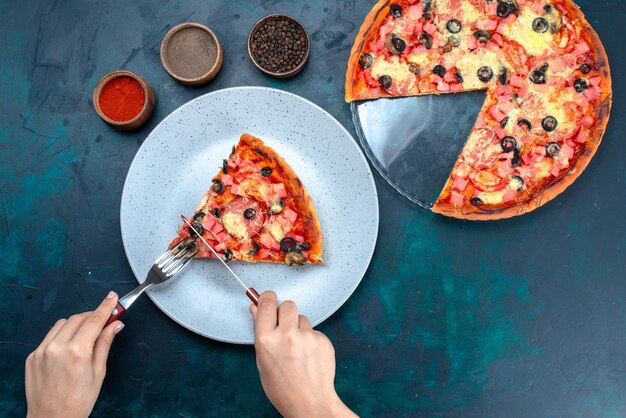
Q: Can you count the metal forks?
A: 1